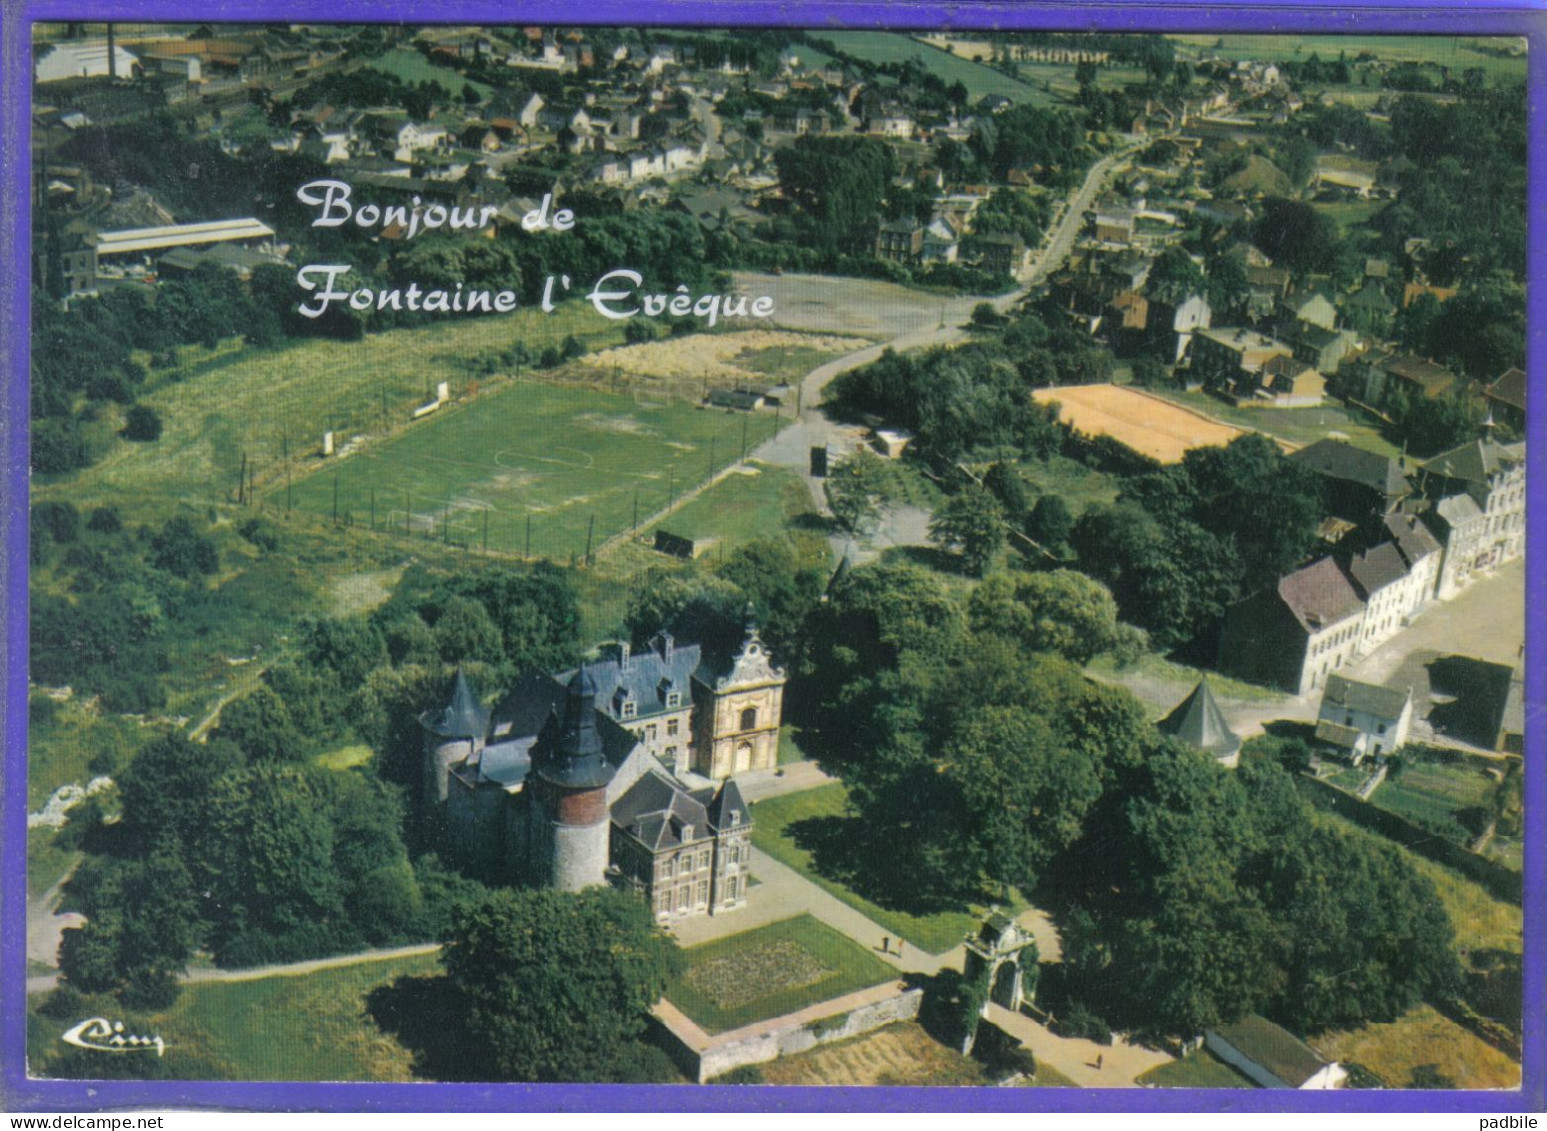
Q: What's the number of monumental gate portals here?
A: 1